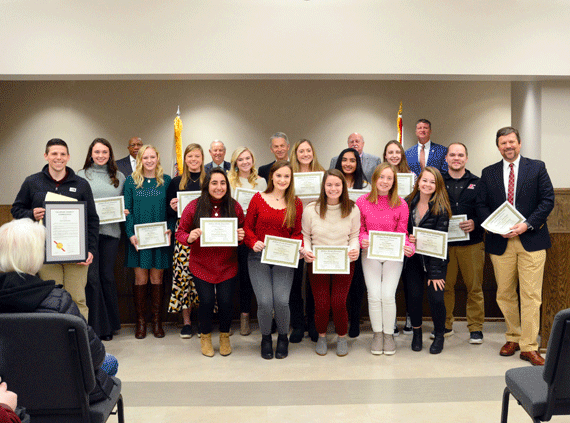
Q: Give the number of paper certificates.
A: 14